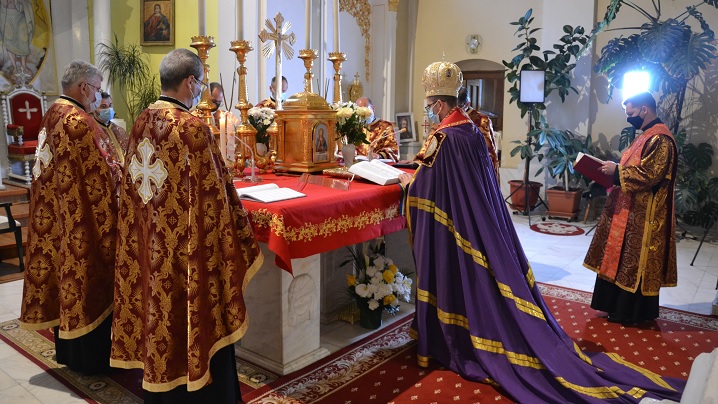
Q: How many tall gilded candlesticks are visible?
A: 4